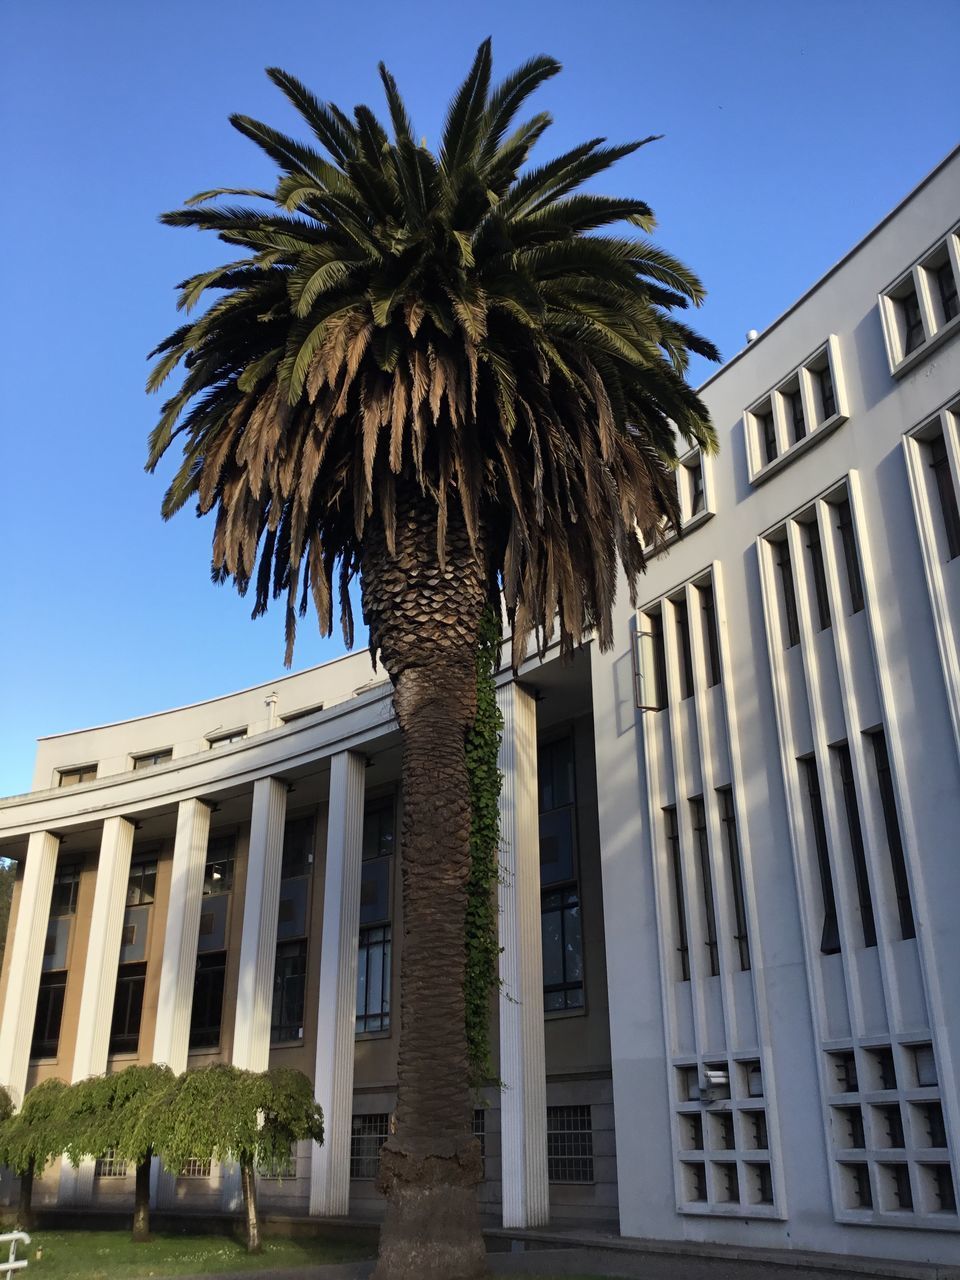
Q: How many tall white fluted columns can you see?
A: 6